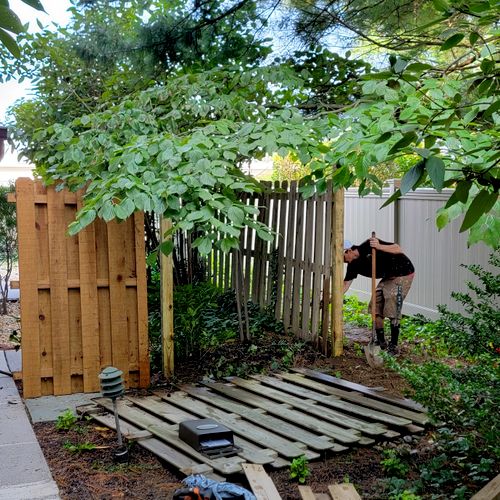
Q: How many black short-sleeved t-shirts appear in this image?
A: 1